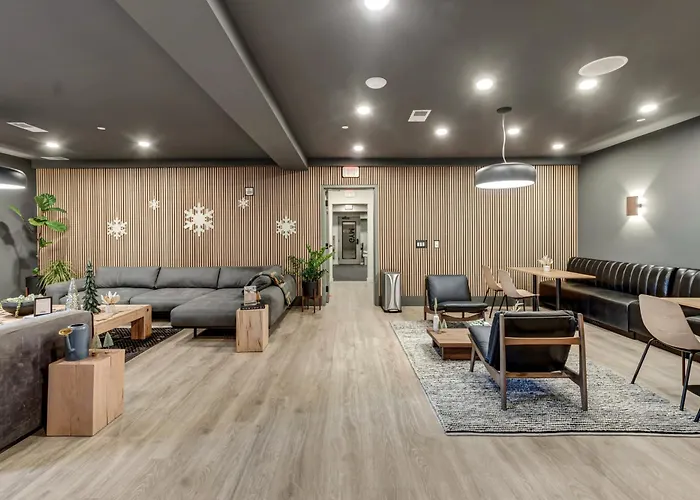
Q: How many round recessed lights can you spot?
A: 11